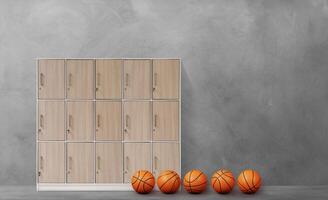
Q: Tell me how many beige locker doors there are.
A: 15